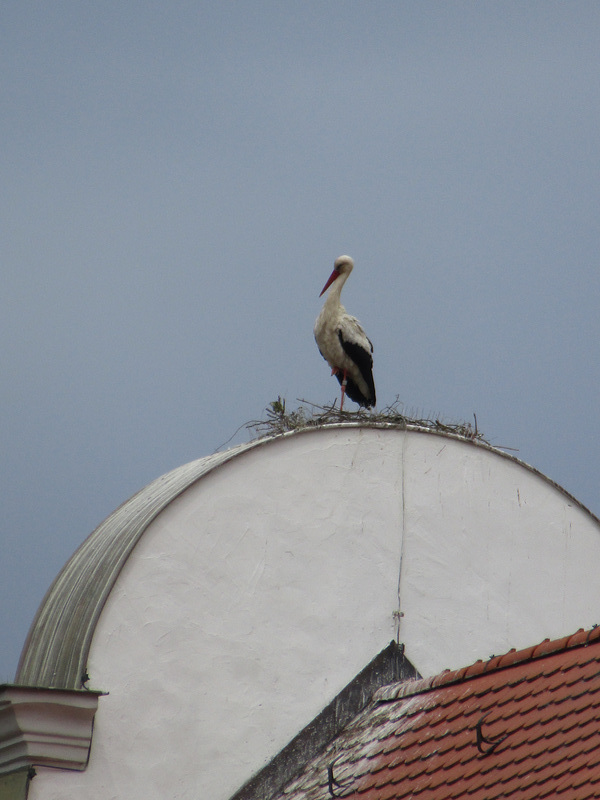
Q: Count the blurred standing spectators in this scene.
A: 0